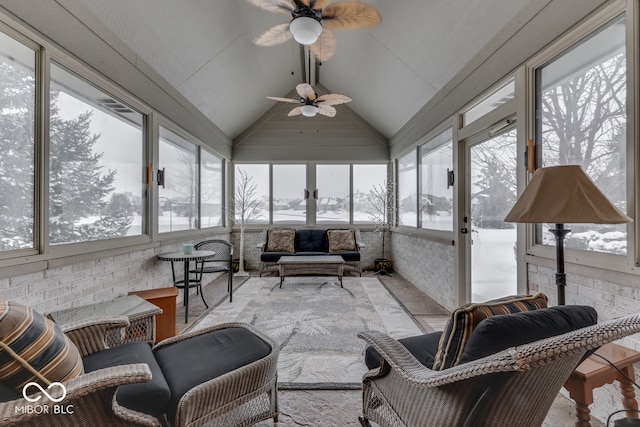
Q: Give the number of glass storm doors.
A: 1